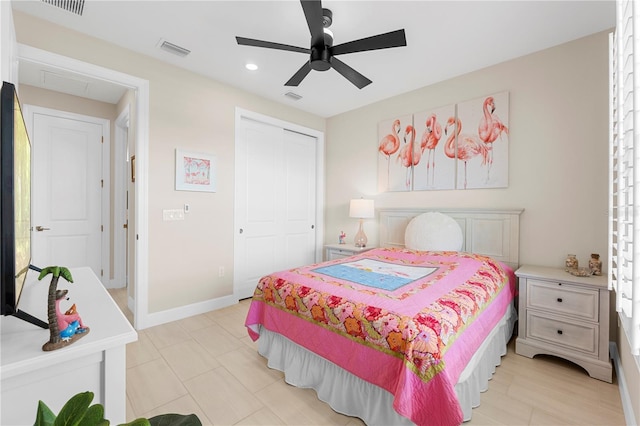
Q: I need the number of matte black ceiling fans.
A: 1